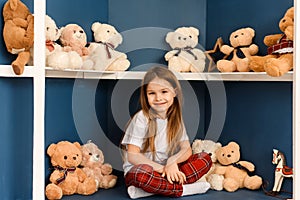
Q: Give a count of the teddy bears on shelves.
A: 11